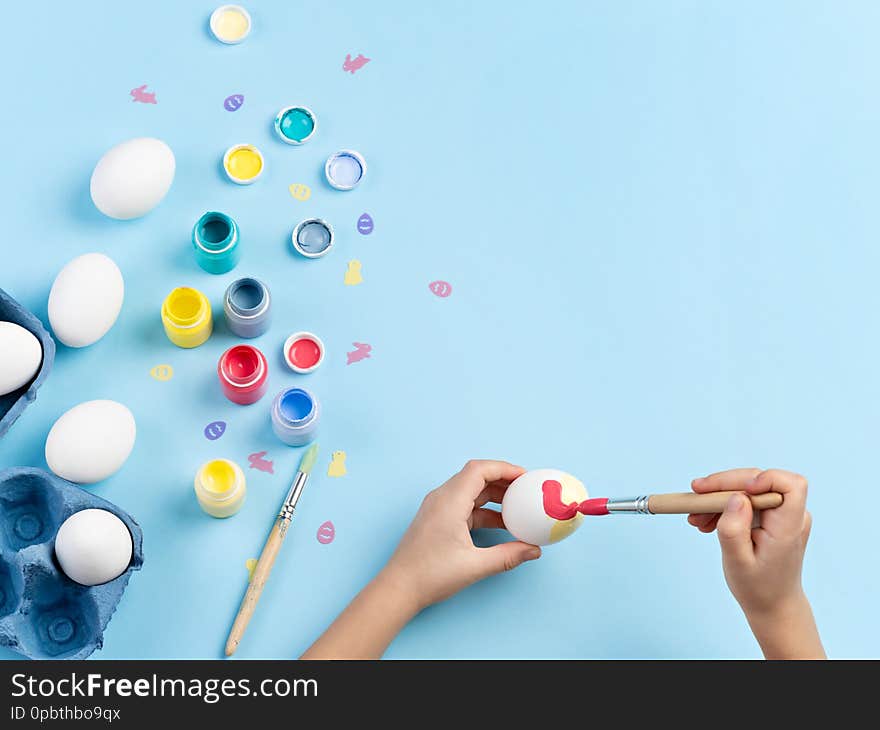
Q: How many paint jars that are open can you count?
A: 6